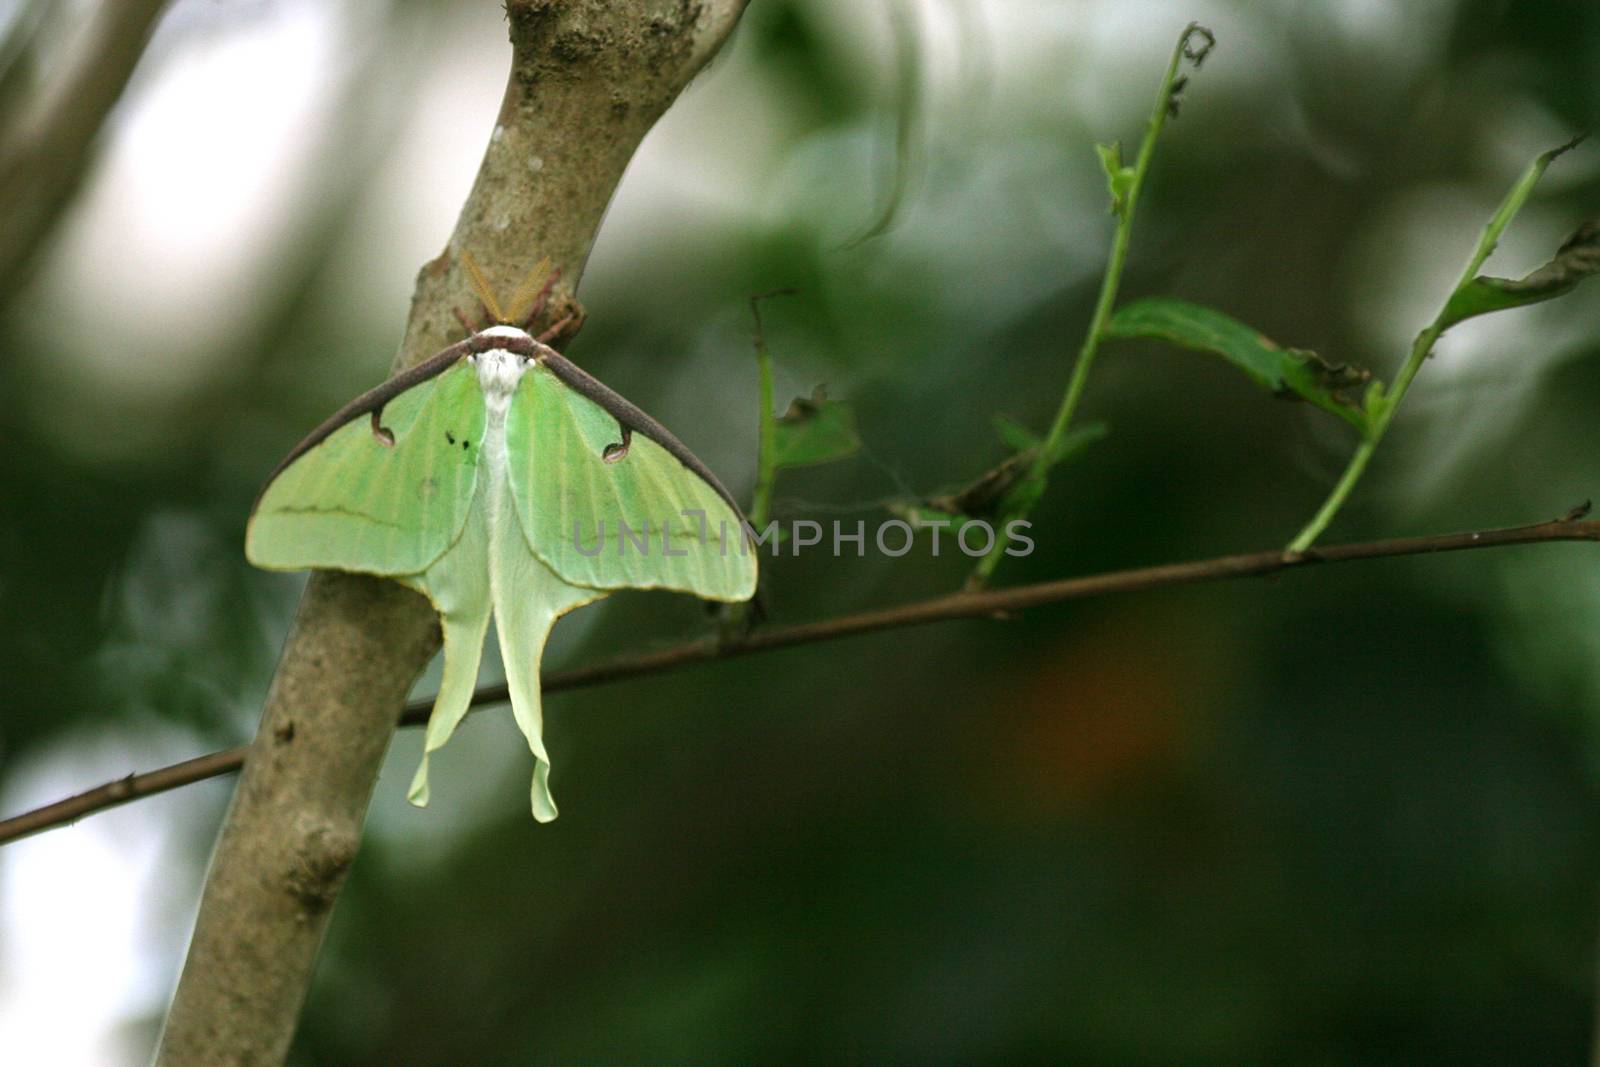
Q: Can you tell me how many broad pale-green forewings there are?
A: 2